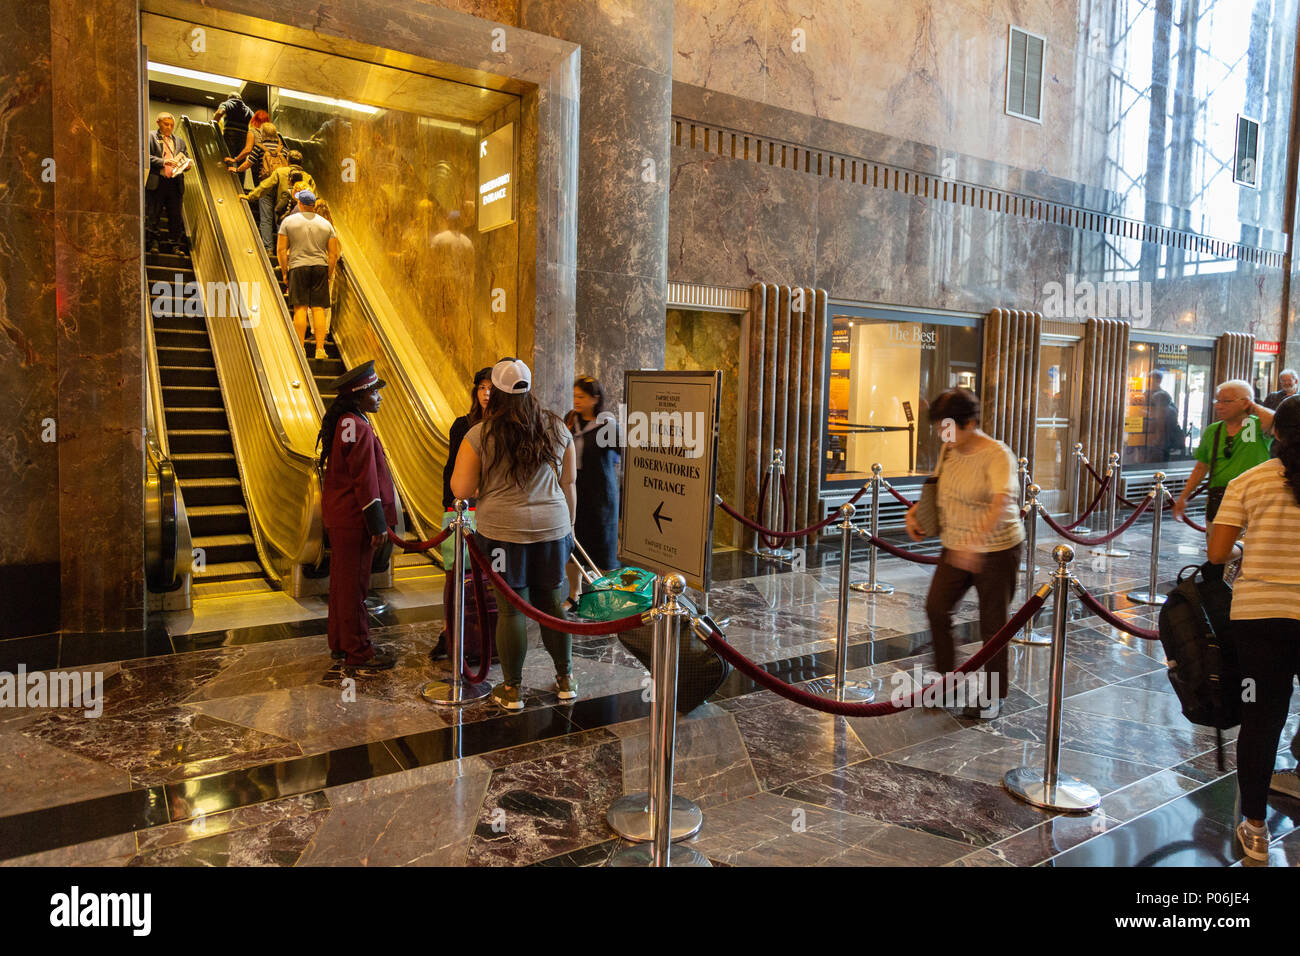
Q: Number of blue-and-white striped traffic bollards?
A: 0